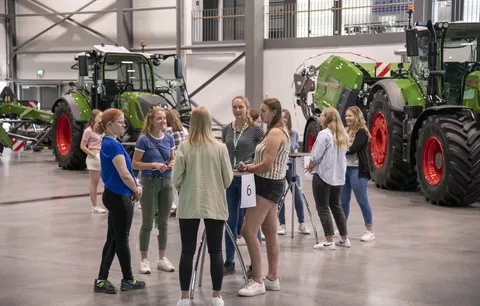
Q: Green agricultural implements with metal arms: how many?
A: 1